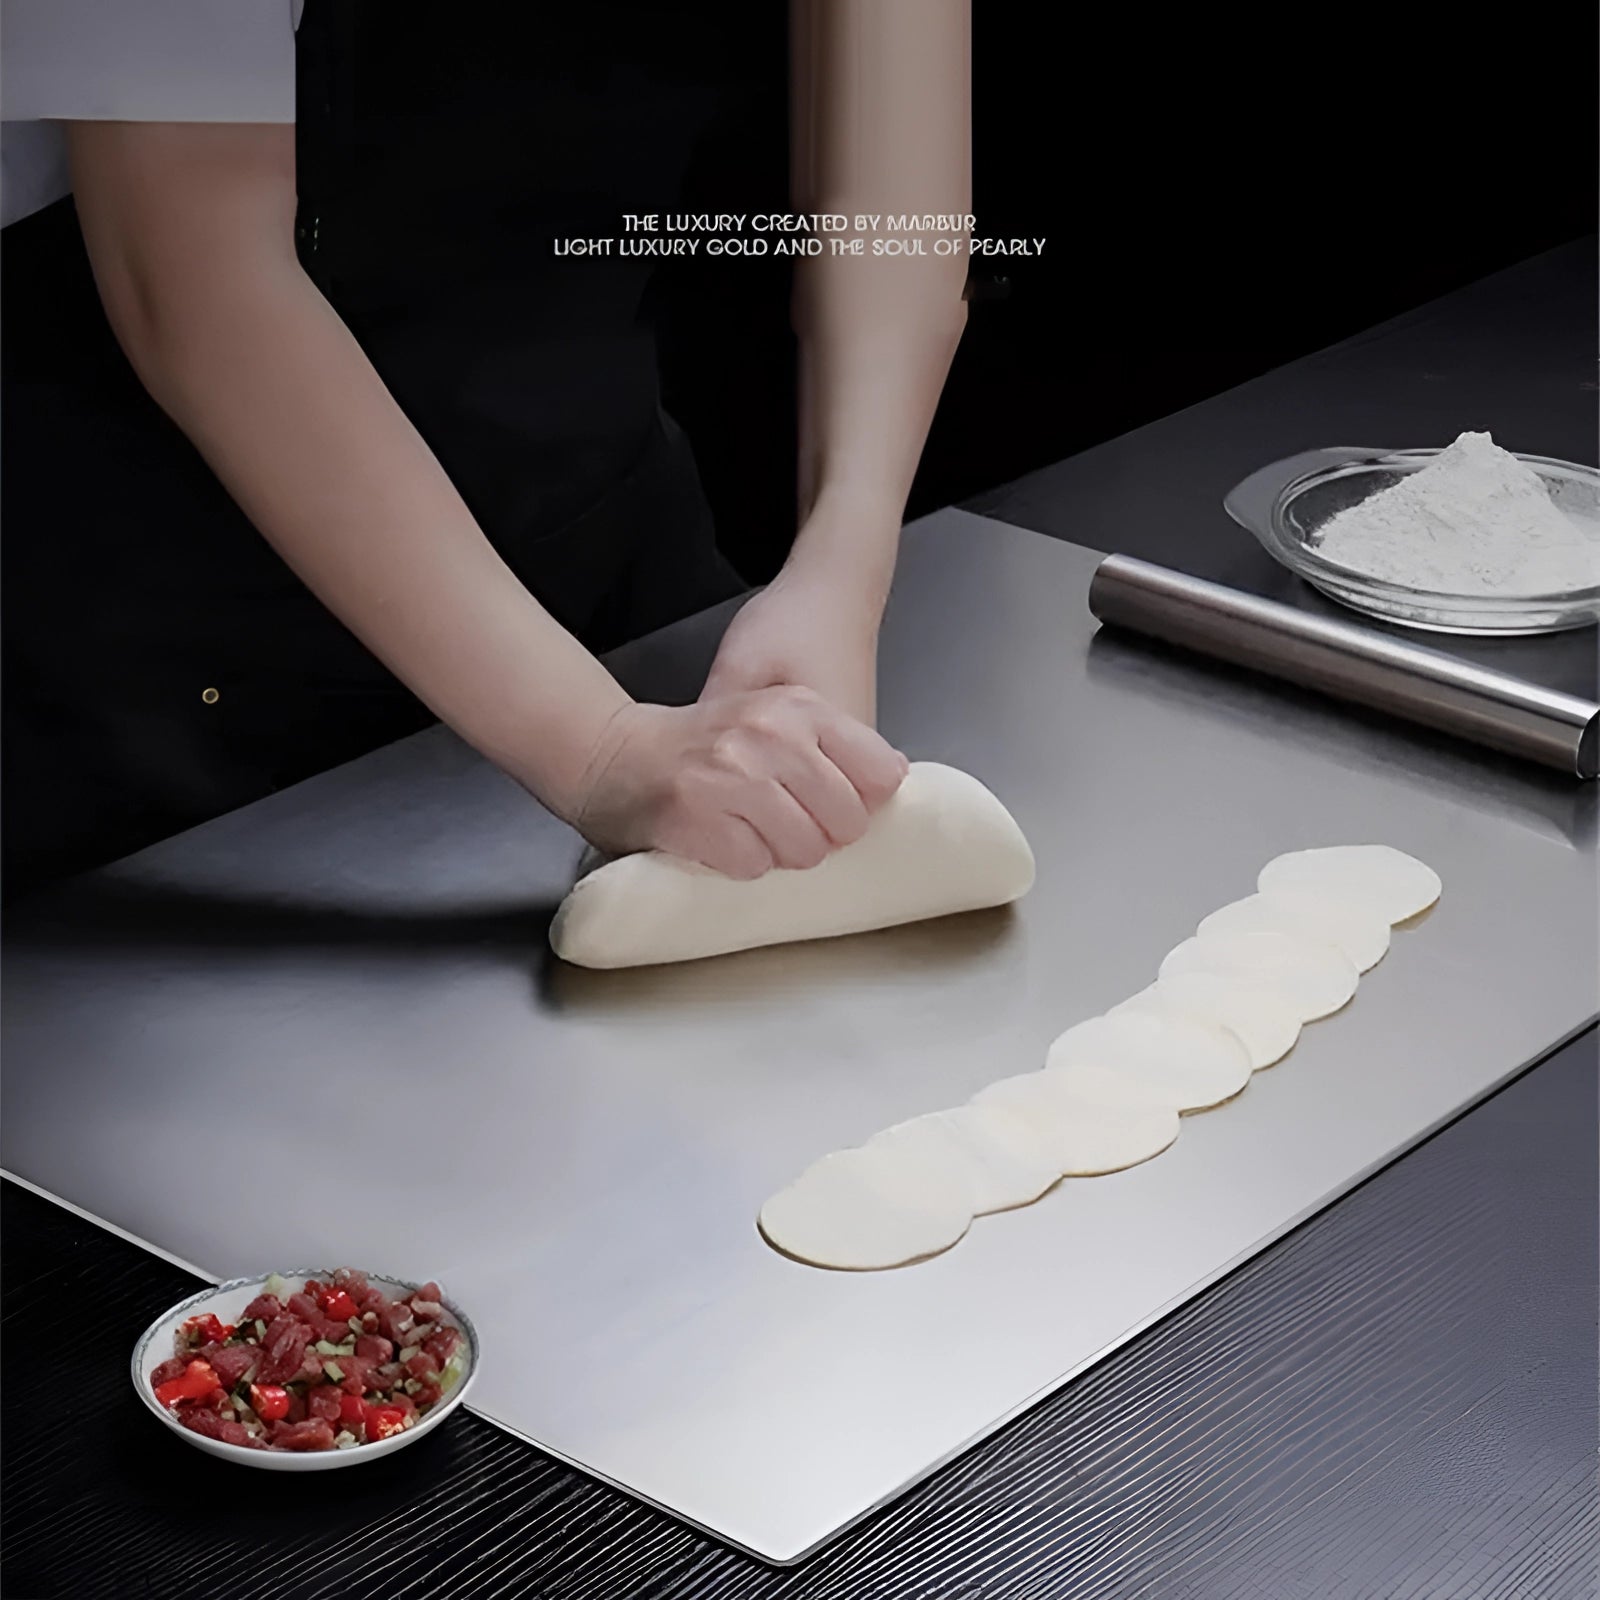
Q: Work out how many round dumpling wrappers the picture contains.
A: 8